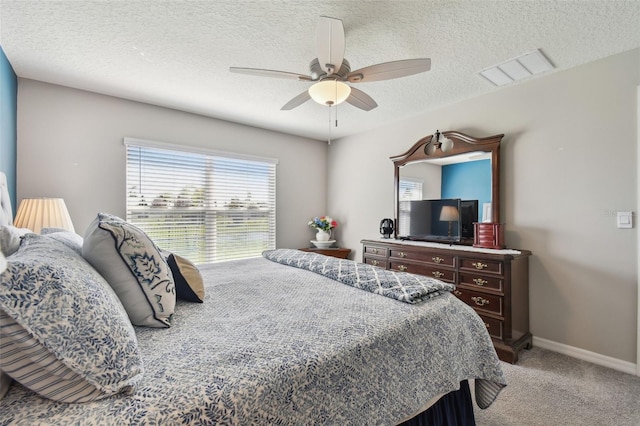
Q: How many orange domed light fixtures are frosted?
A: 1